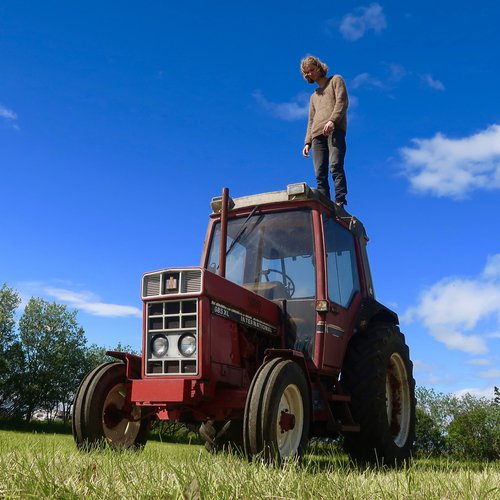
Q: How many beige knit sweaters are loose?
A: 1